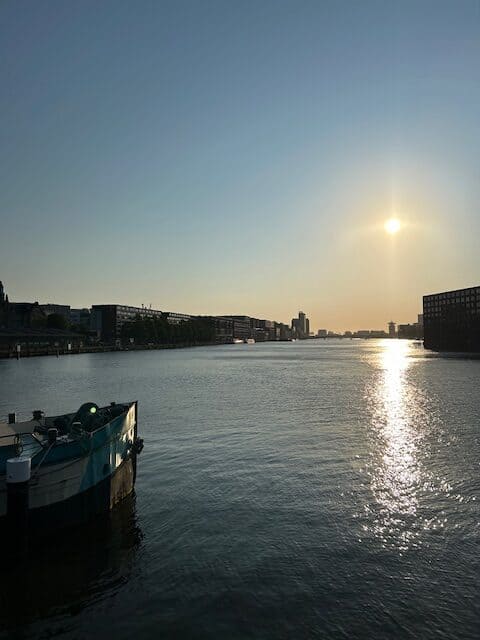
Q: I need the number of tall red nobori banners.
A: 0